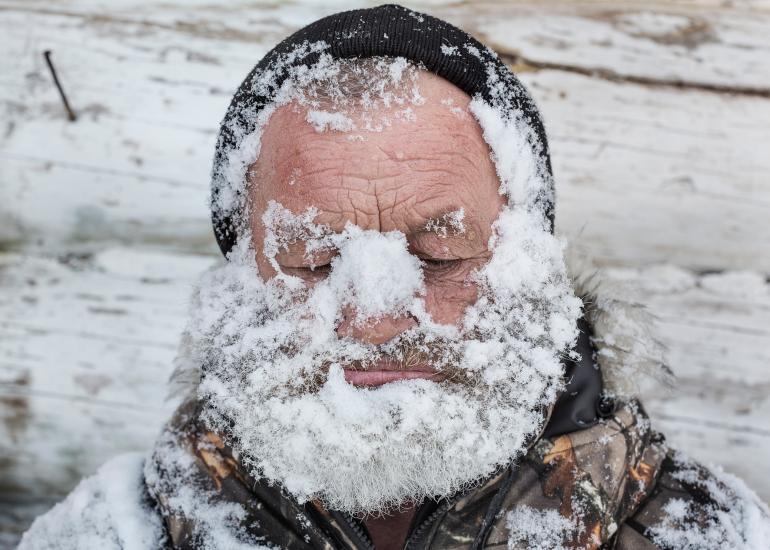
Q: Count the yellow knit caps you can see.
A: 0